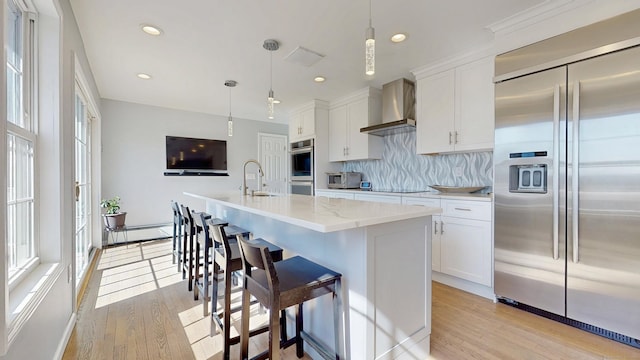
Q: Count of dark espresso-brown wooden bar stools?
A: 5